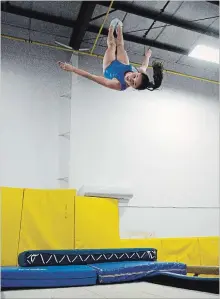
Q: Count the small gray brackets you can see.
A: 3